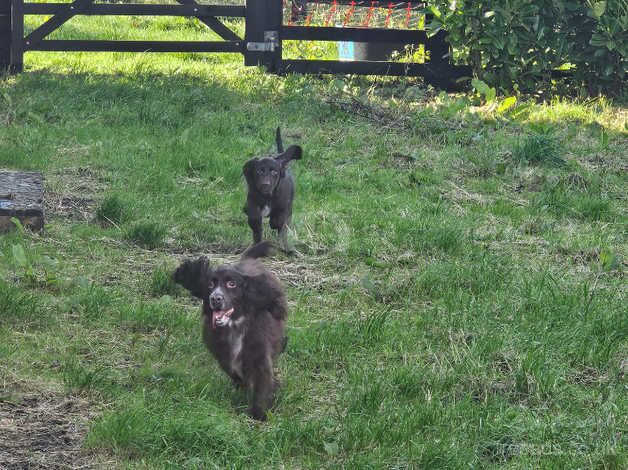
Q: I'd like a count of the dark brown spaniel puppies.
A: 2